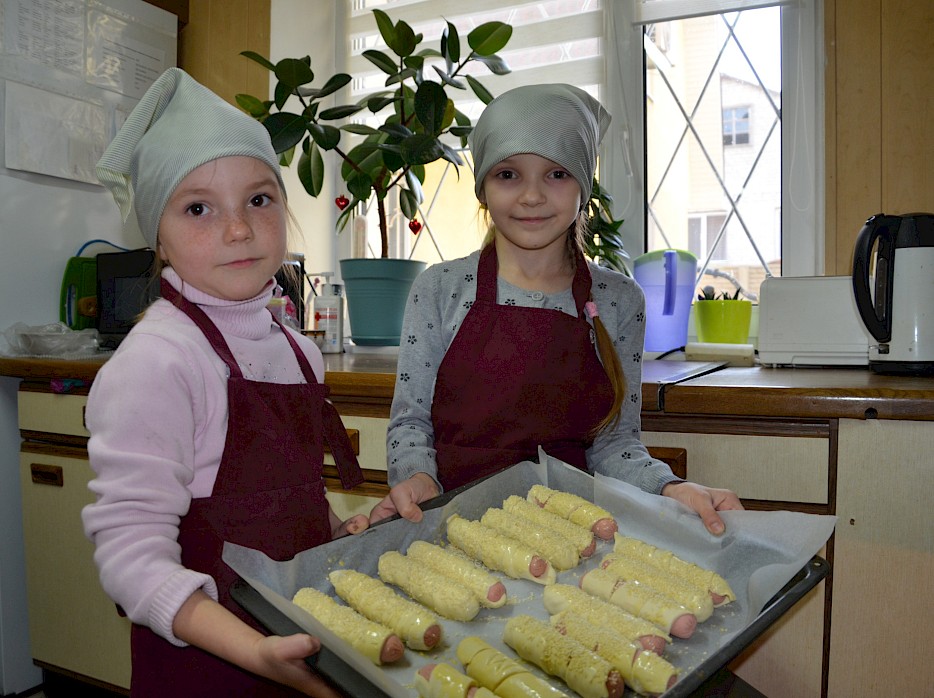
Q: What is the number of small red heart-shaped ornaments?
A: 2